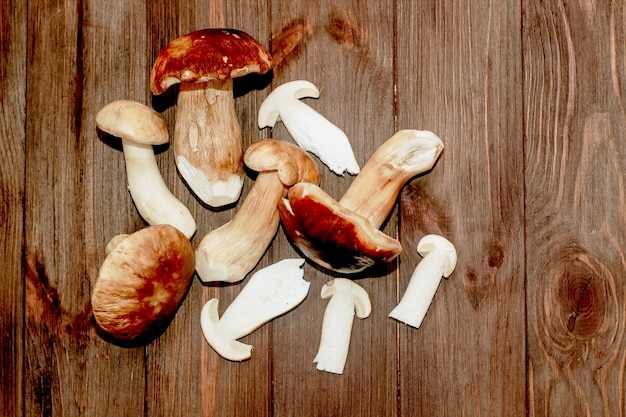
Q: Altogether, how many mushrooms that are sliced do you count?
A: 4